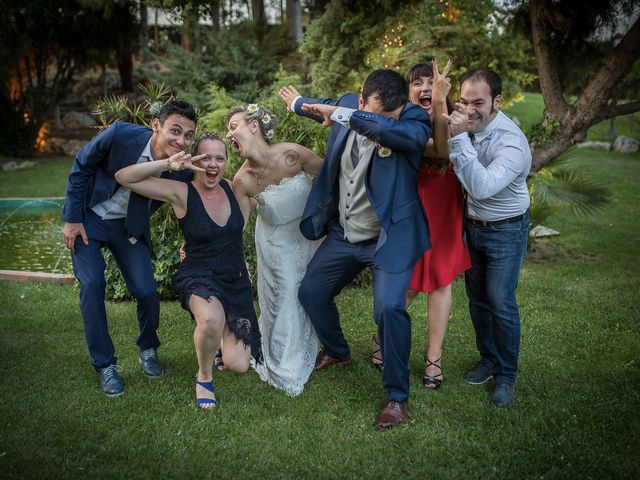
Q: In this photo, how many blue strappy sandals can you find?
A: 2